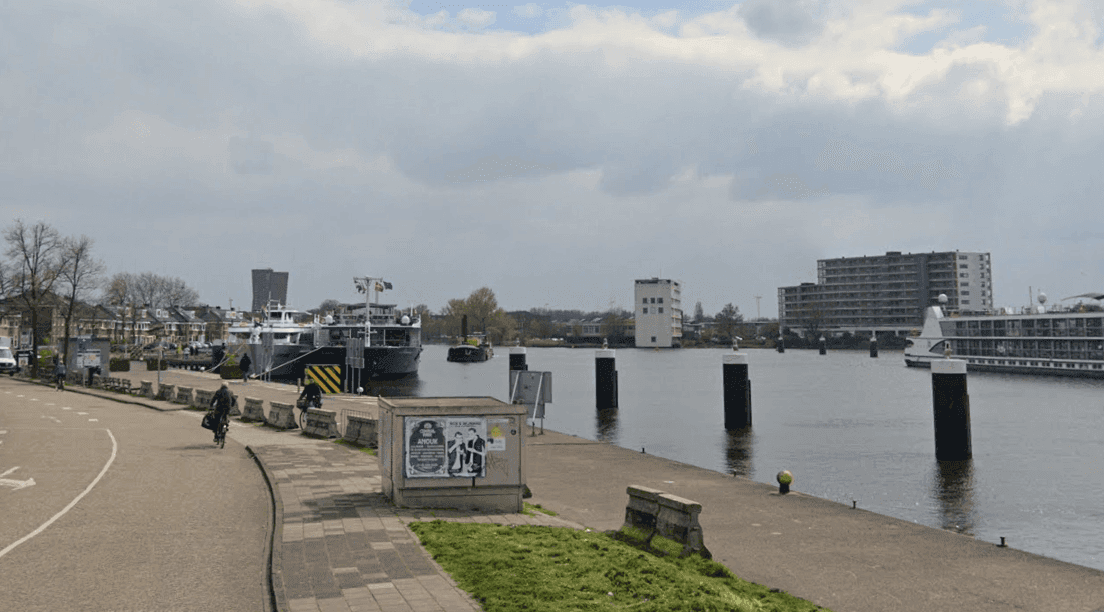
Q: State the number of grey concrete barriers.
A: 11